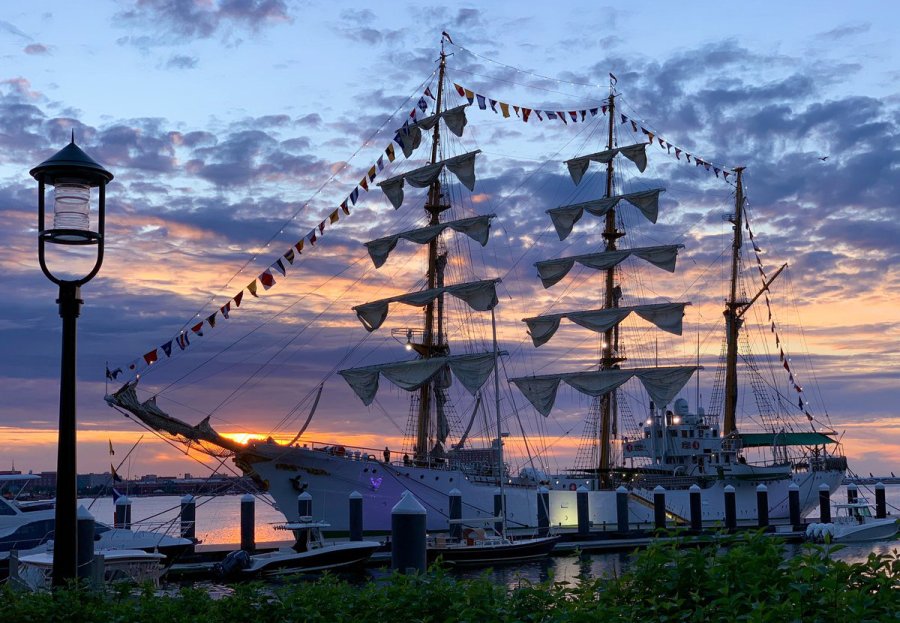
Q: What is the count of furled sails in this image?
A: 10